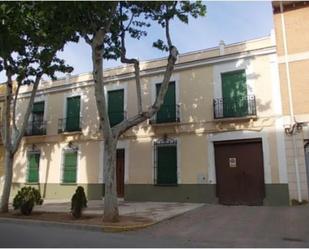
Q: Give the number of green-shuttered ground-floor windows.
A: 3